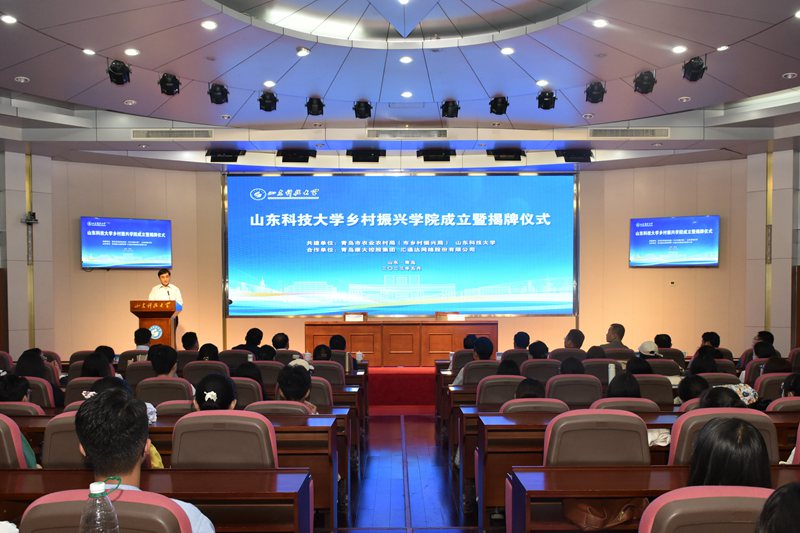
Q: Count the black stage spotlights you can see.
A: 12